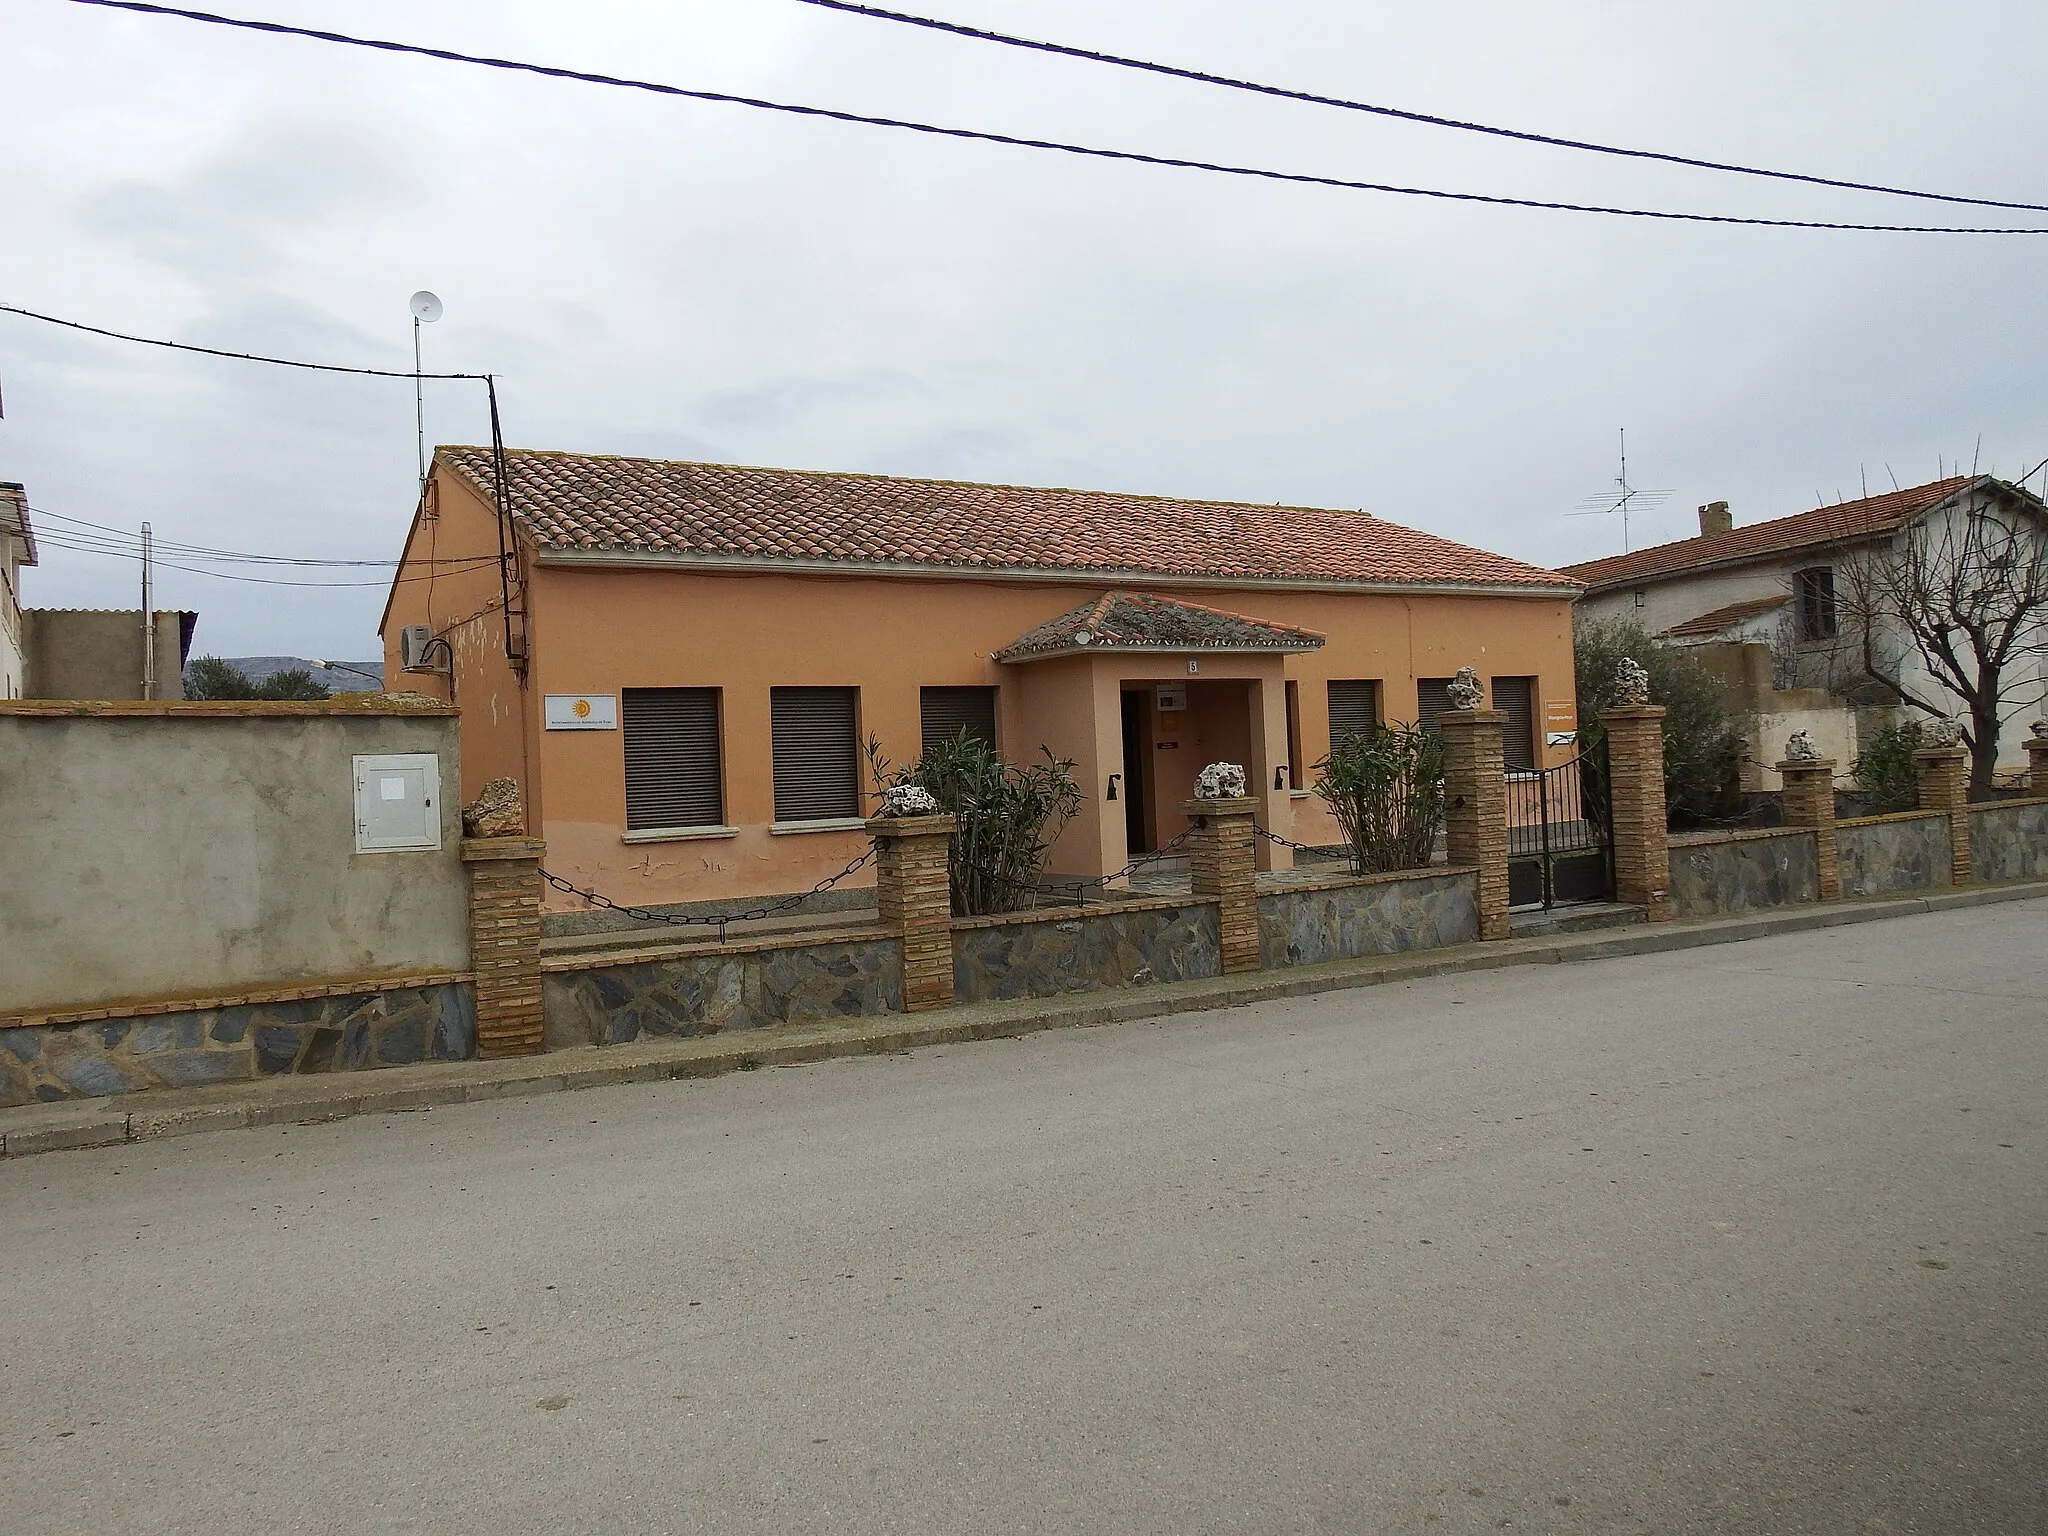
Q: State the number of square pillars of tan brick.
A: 8